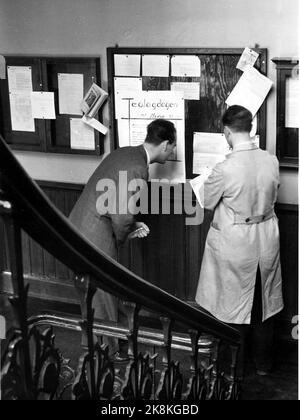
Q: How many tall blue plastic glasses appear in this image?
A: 0